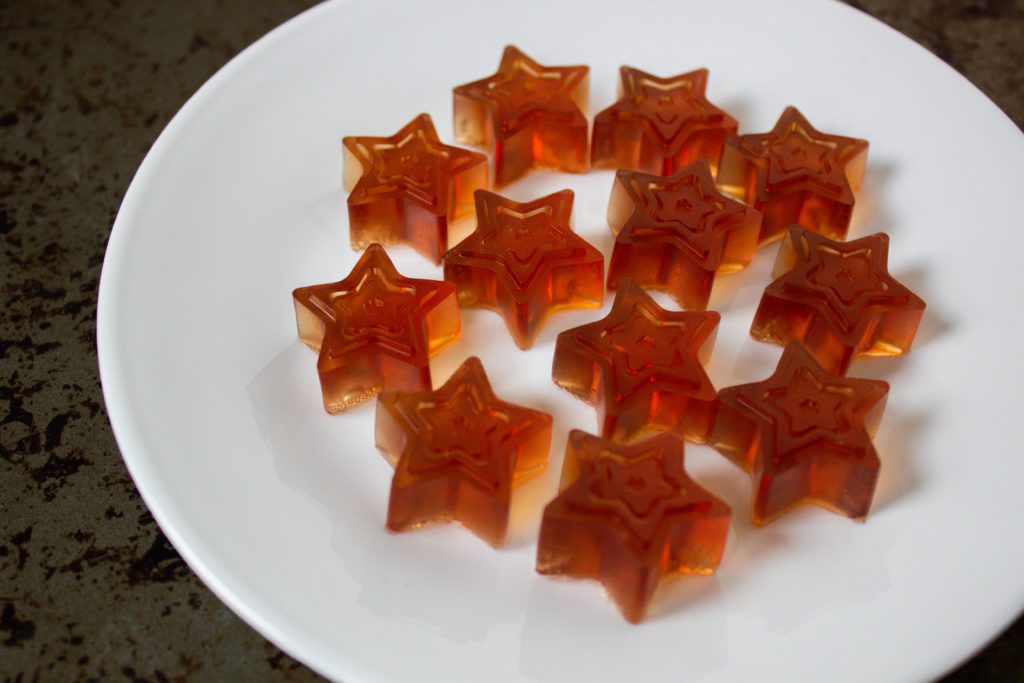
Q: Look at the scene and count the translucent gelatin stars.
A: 12